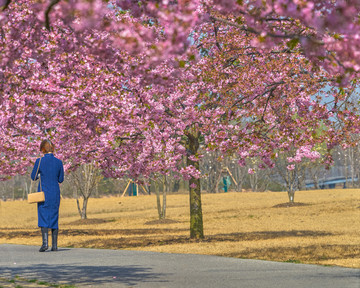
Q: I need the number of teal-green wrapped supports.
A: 2